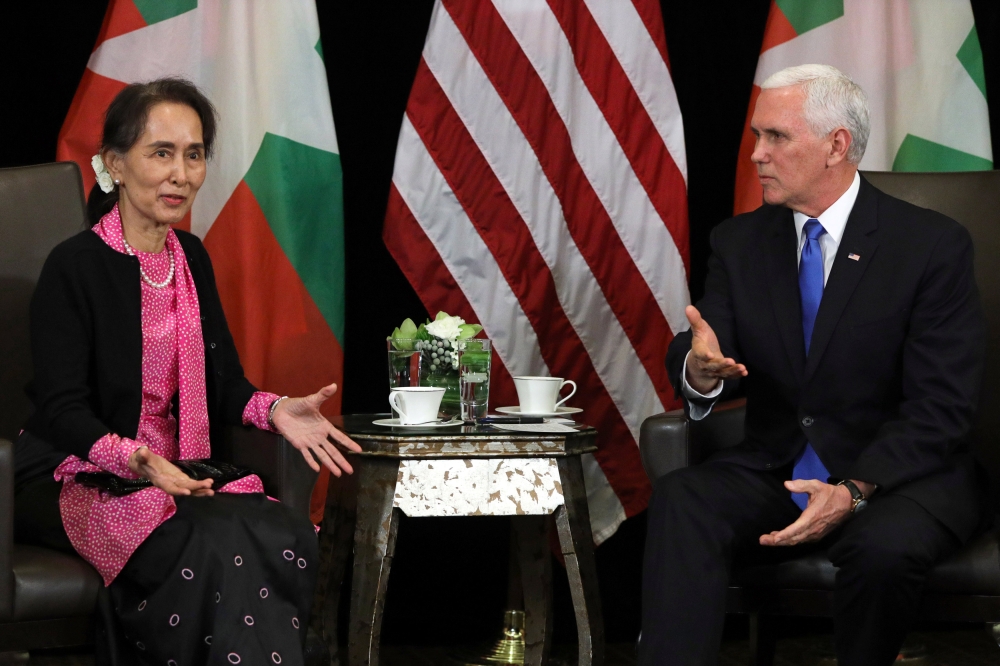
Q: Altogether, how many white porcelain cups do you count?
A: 2